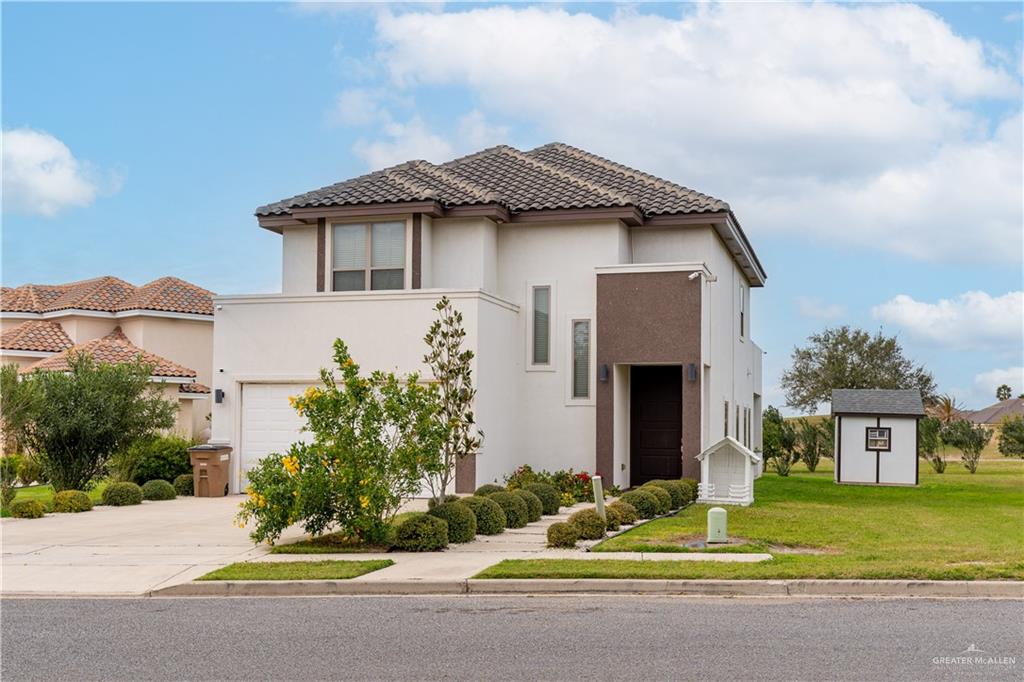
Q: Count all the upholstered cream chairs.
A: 0